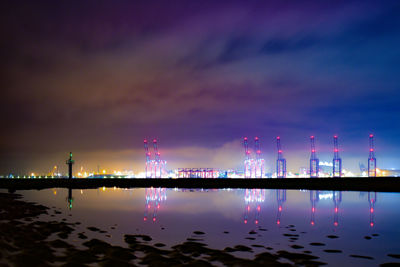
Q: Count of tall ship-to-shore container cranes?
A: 8